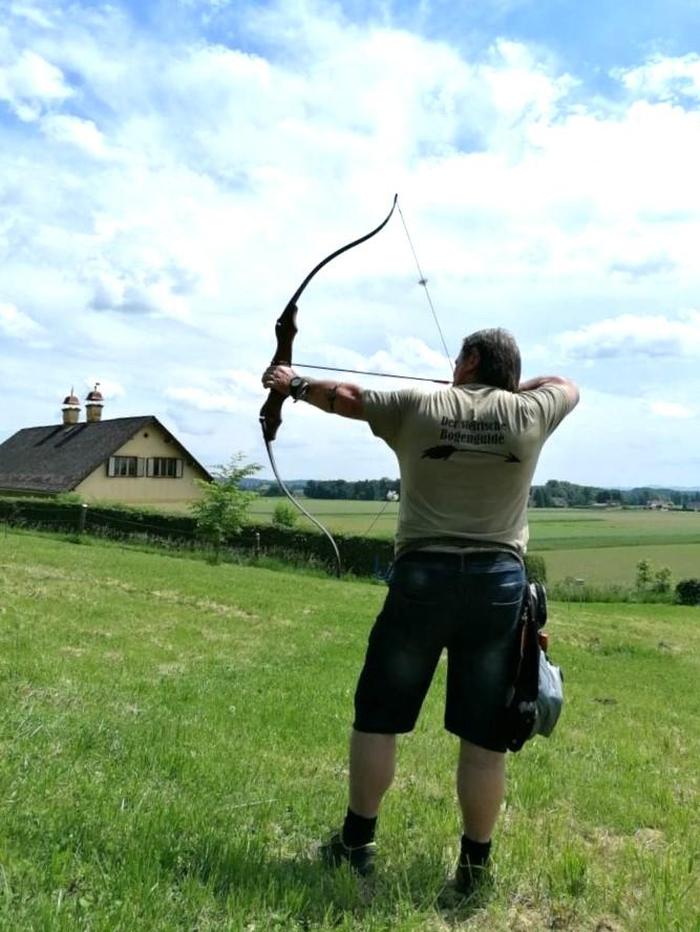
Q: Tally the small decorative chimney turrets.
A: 2